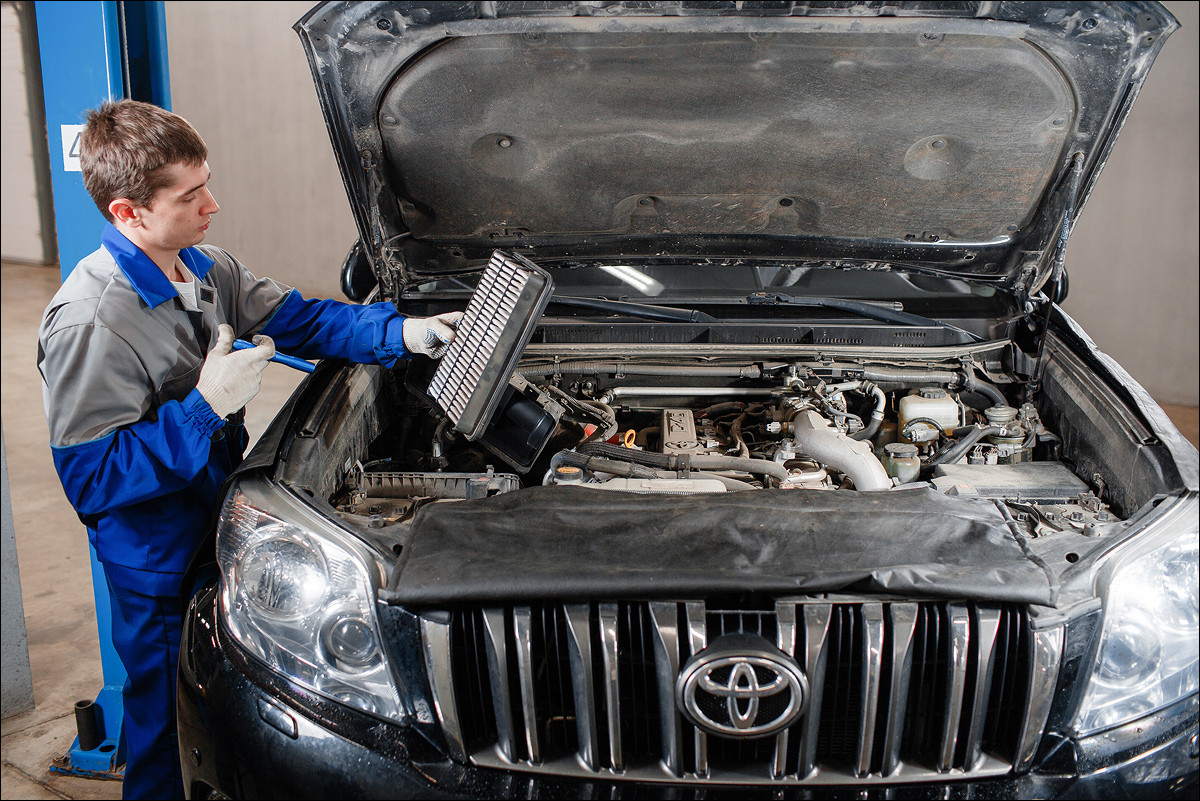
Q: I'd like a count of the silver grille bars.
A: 14